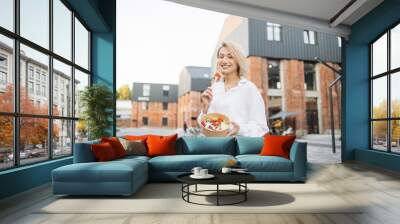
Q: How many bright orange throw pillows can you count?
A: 5